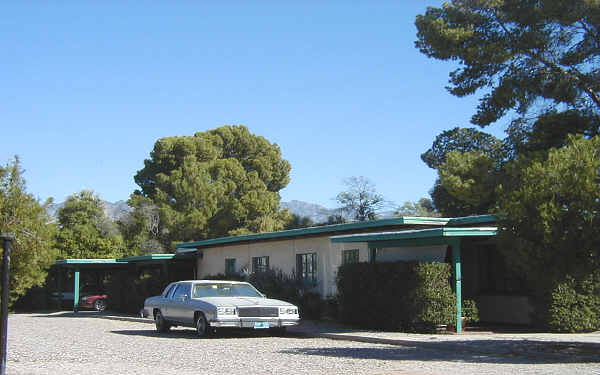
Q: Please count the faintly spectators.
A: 0